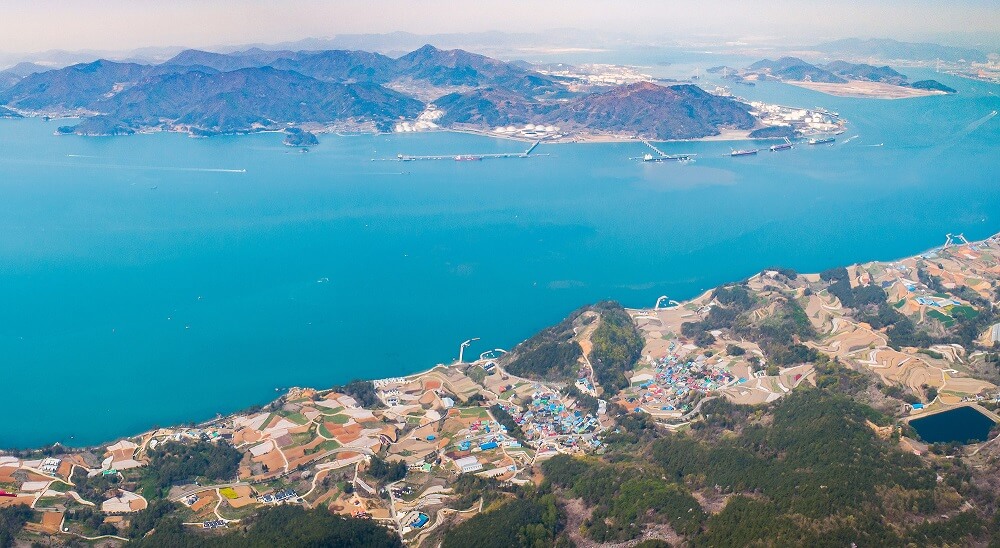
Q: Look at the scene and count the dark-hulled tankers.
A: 4